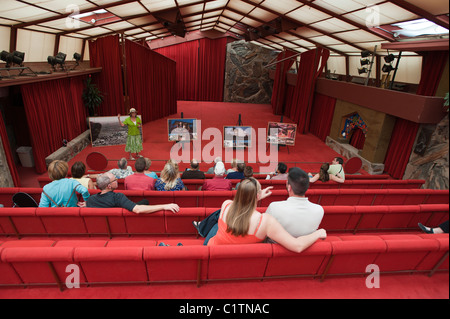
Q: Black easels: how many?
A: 3